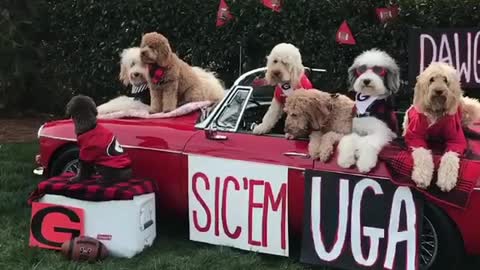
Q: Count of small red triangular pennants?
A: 4